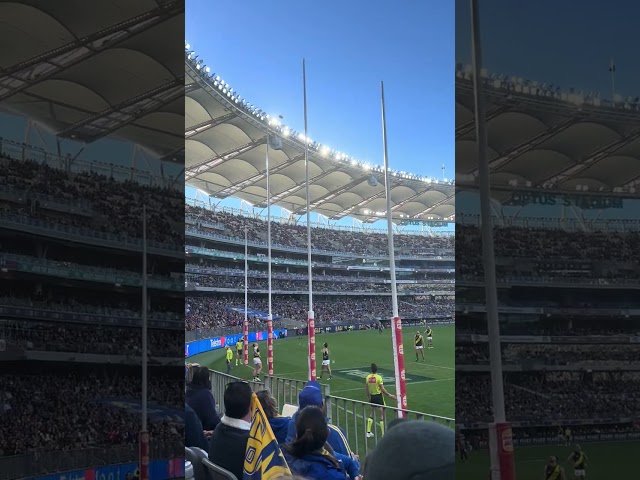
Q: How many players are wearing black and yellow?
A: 4